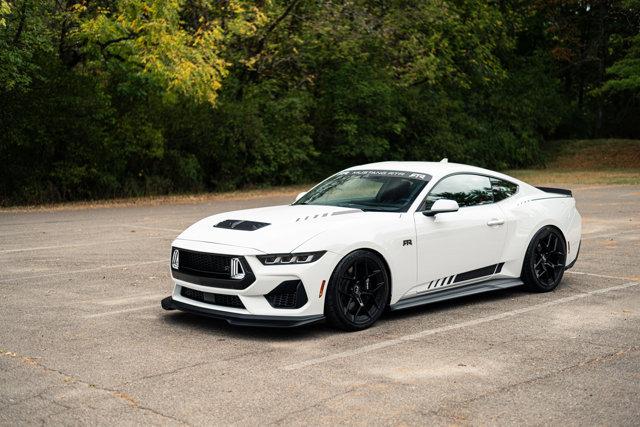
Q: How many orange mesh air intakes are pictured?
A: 0